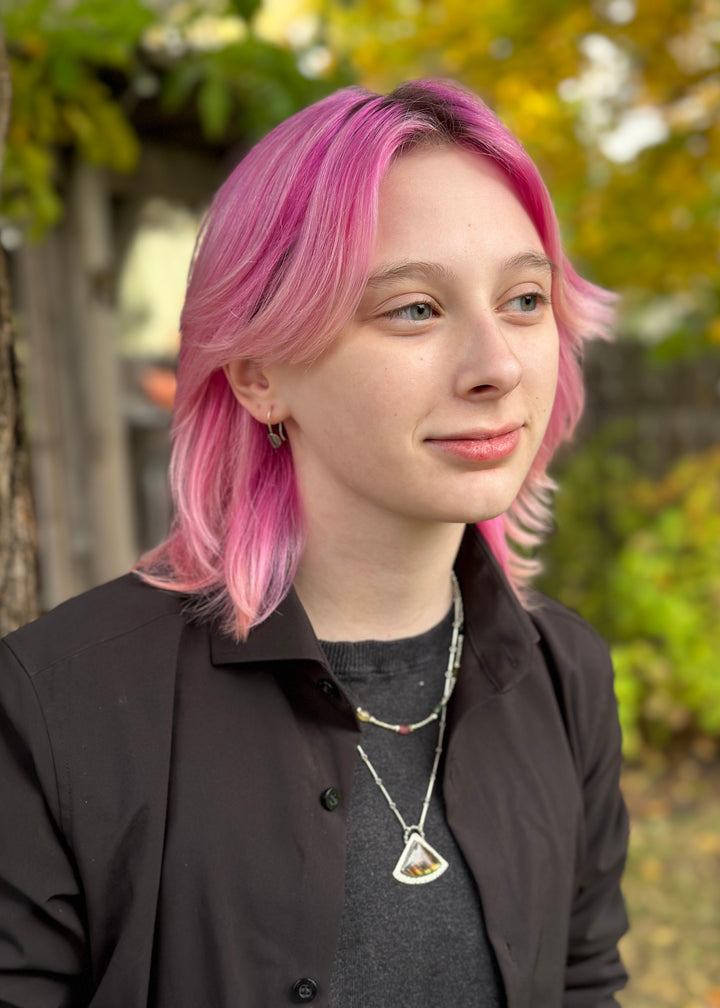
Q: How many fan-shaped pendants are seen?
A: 1